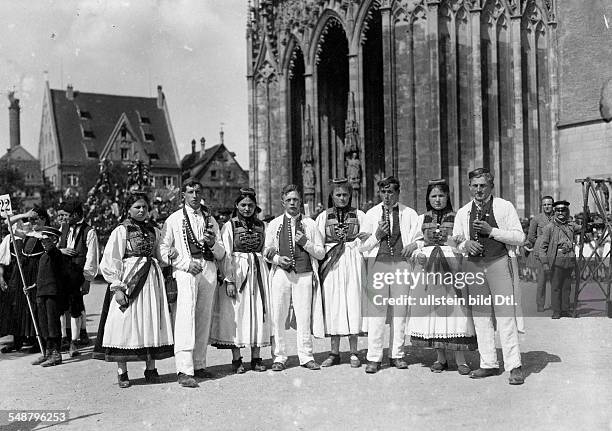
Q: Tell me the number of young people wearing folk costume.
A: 8